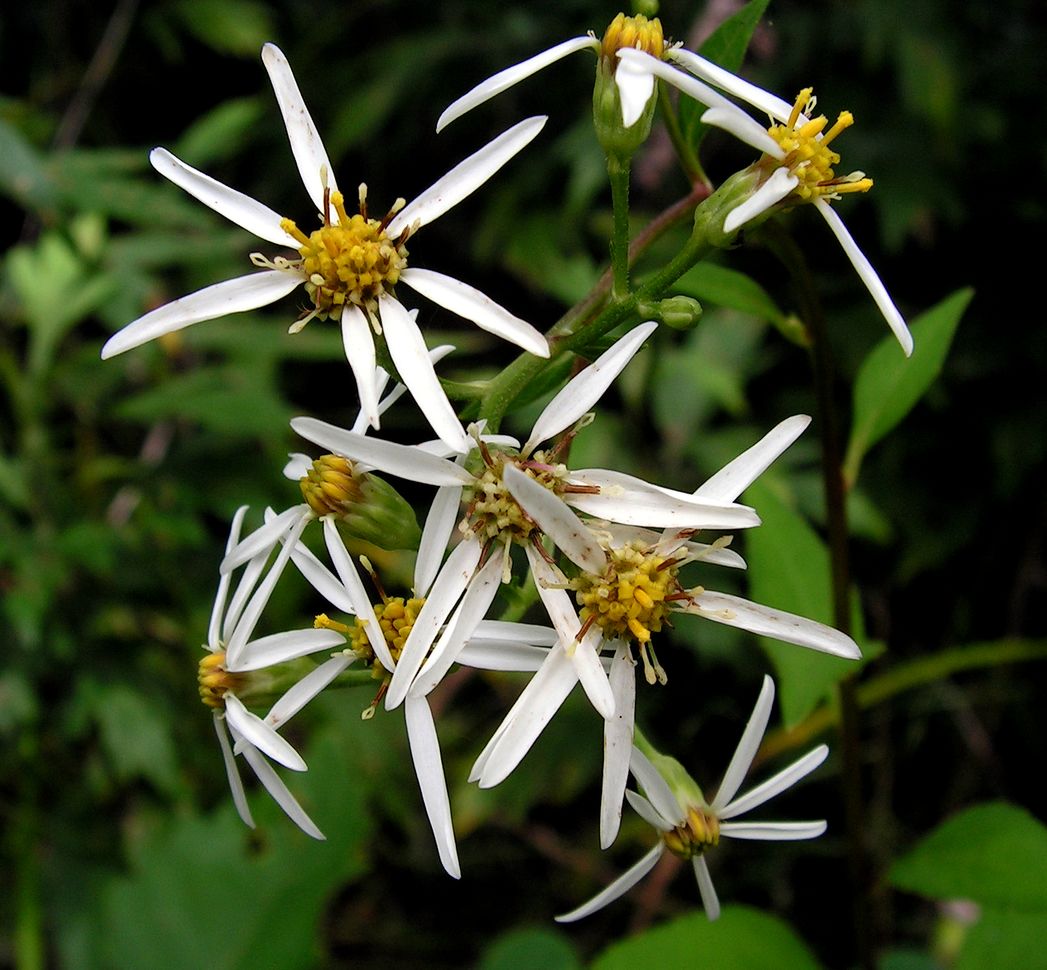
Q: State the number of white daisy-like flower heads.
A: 9